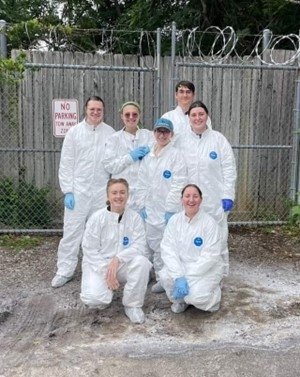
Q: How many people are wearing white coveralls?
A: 7